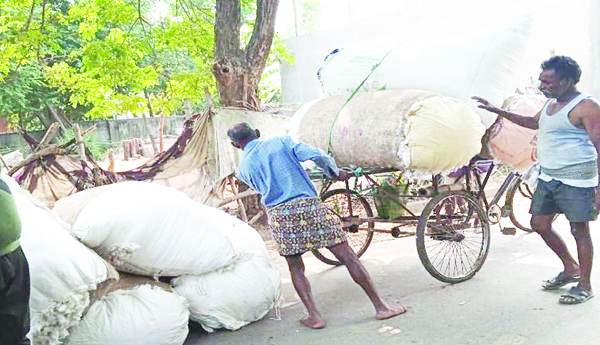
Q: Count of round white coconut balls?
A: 0